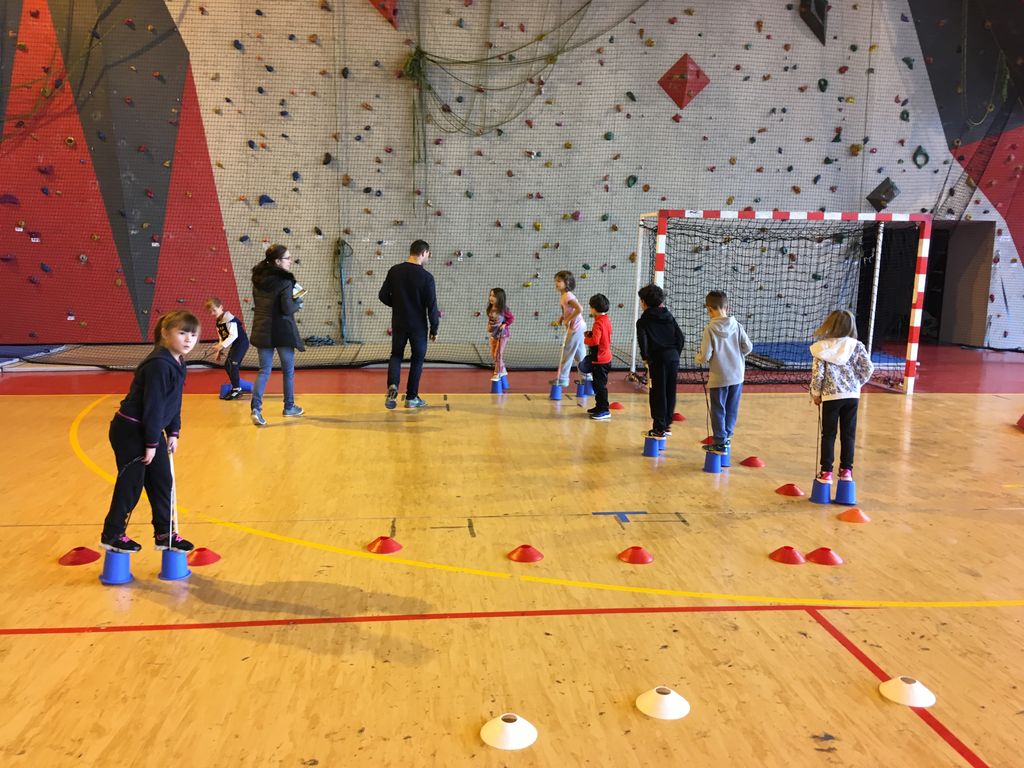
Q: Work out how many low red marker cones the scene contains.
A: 13